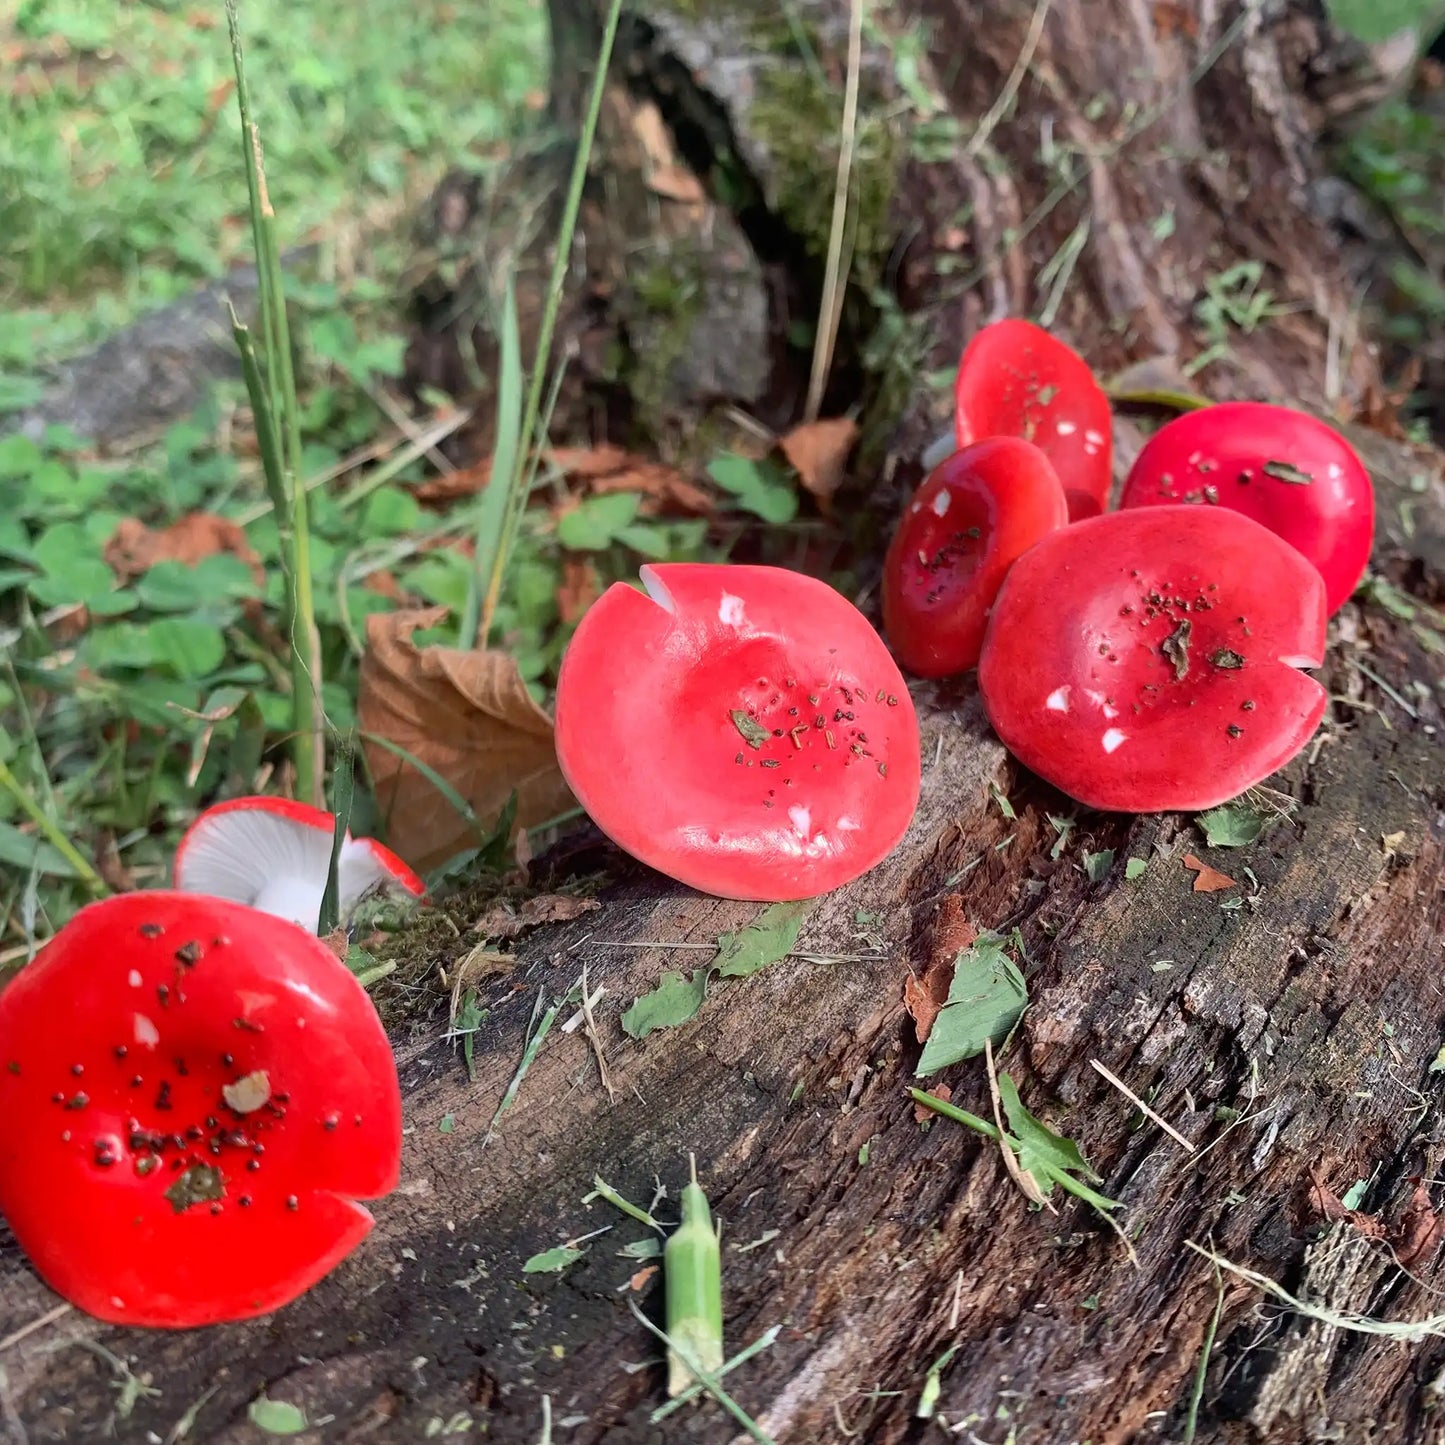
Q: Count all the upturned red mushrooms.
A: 1